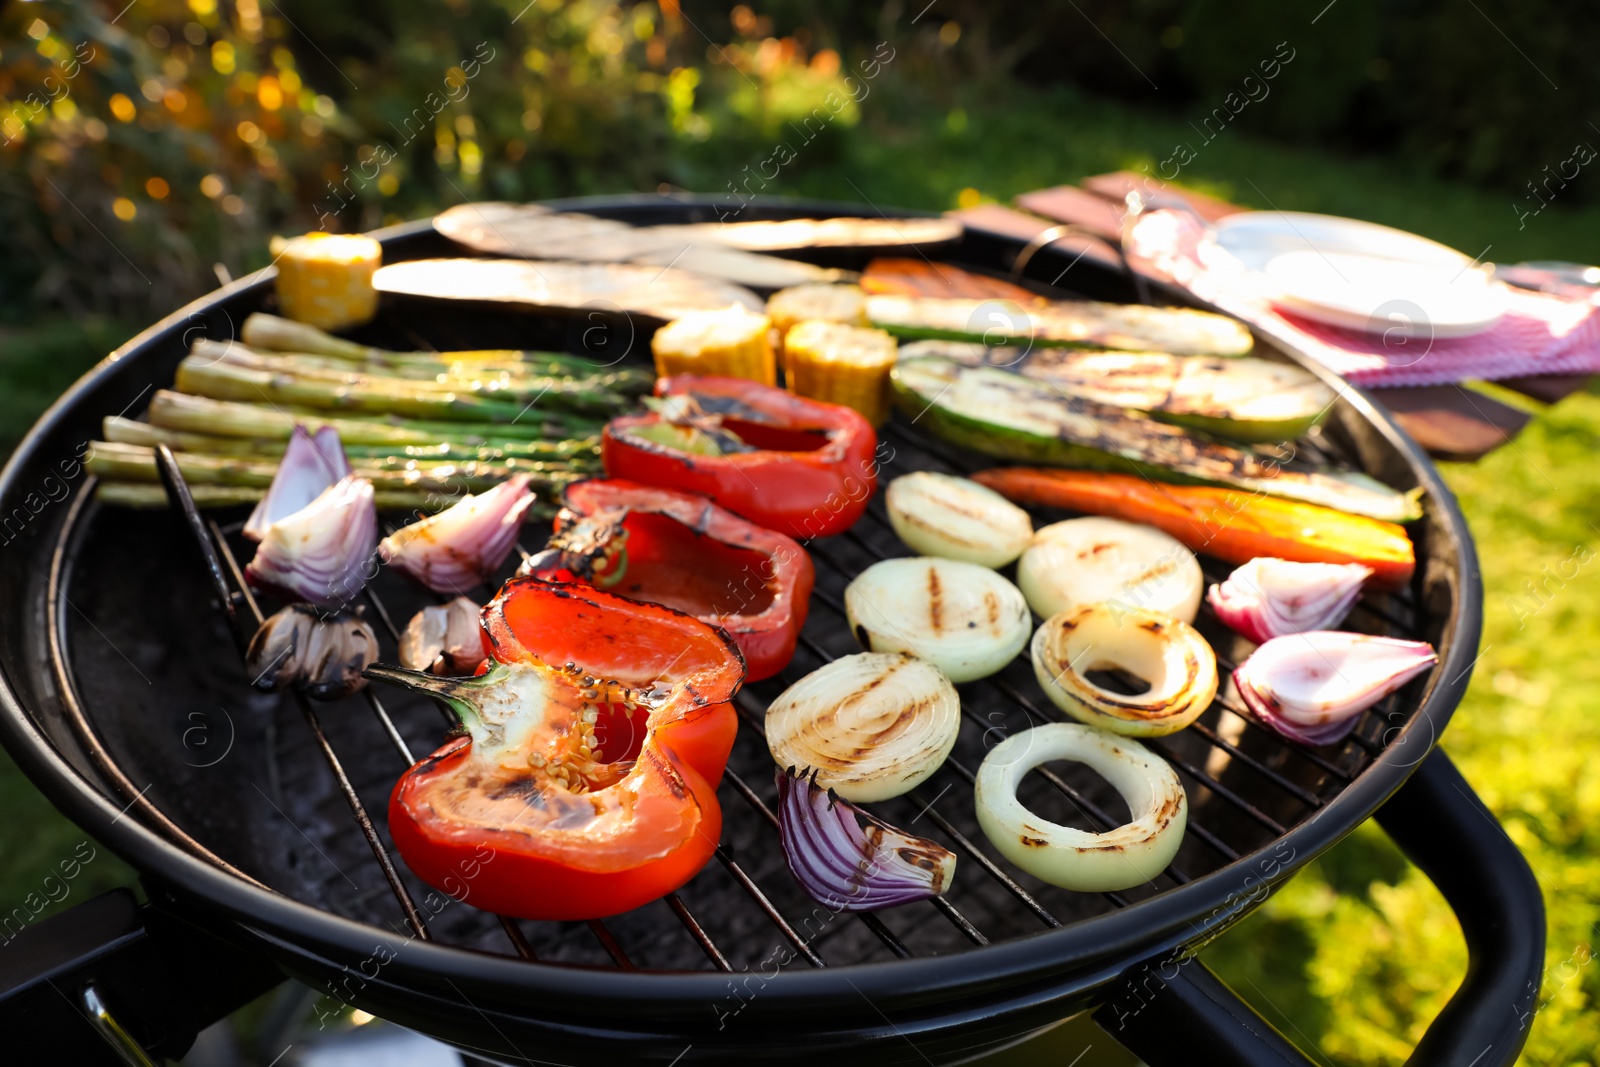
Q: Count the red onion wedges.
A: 6